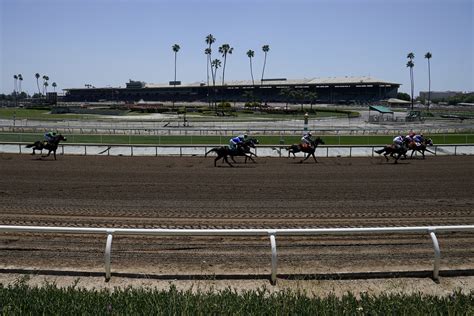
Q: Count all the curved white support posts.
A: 3